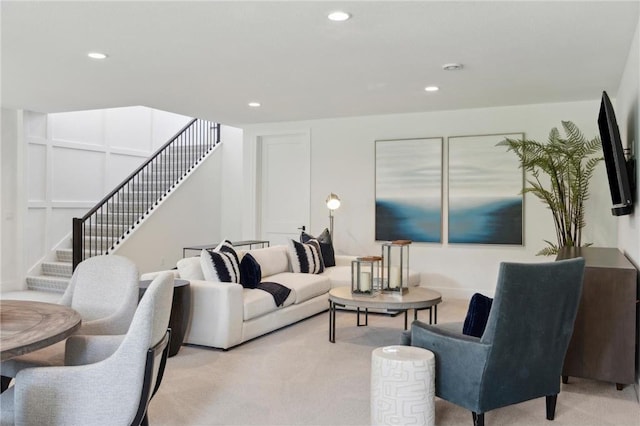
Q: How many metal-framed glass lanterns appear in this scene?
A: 2